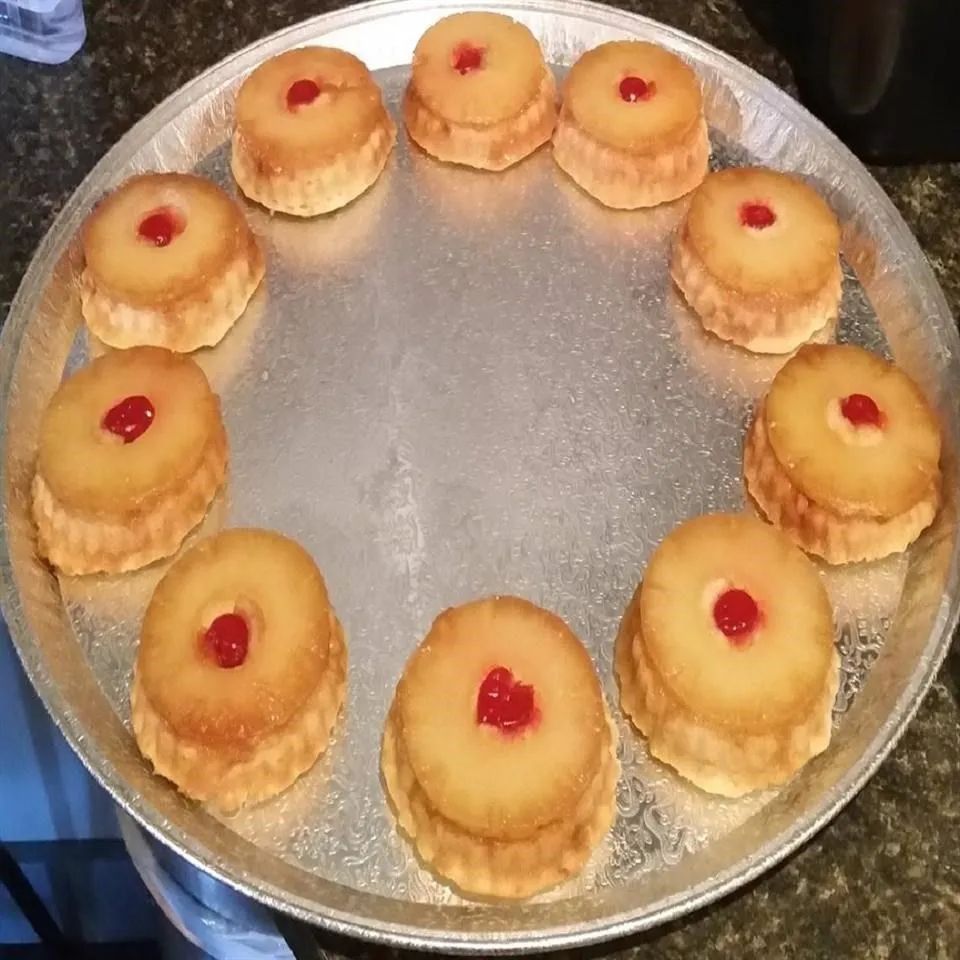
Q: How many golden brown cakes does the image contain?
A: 10